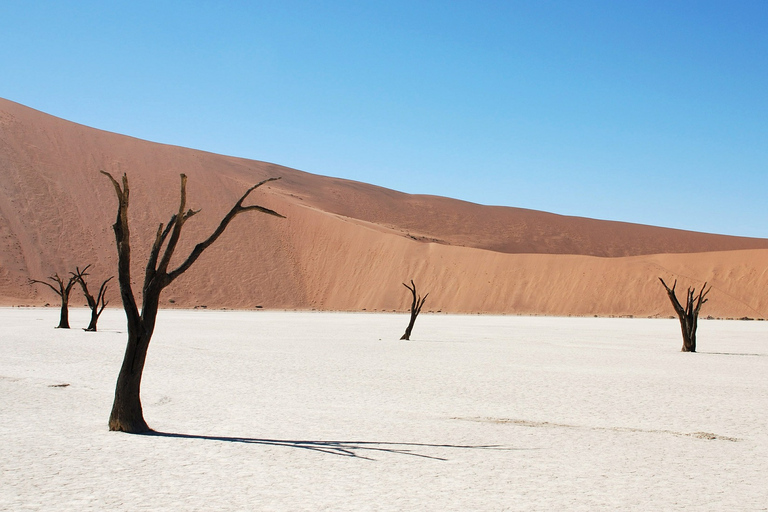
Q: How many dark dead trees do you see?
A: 5